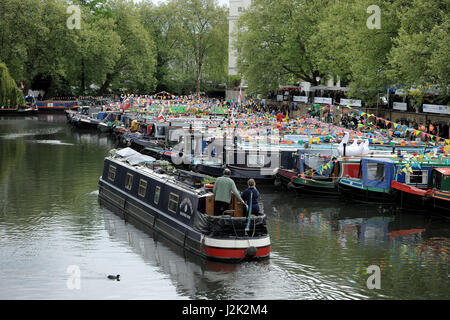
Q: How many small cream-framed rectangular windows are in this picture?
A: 5